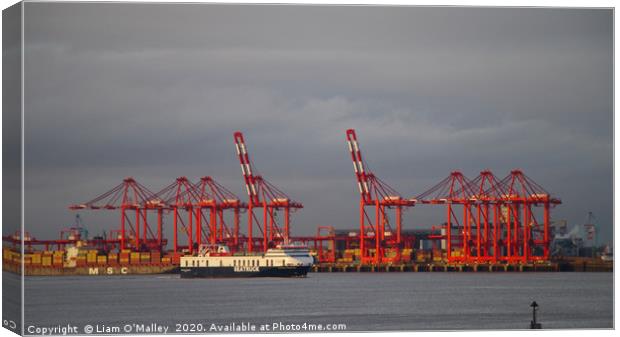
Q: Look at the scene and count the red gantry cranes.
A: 8